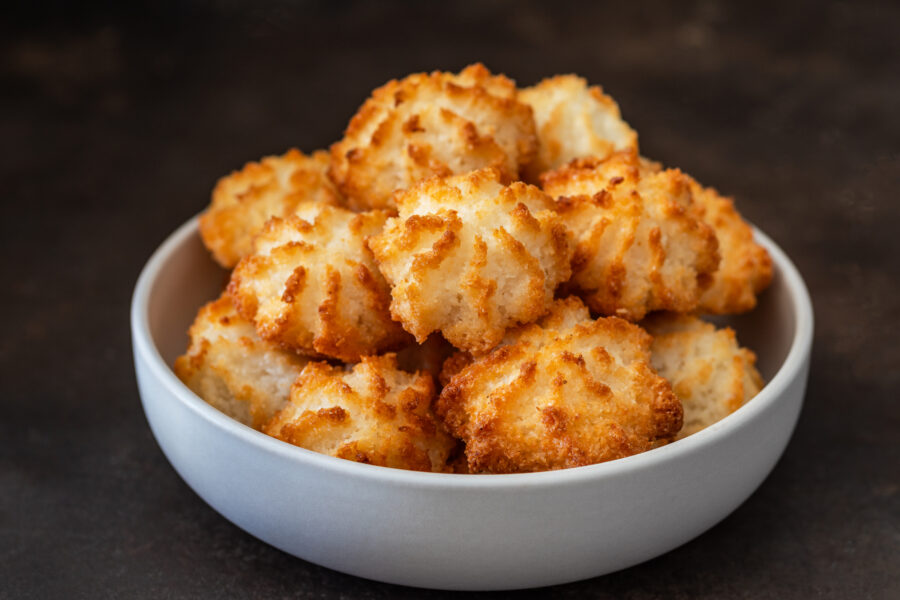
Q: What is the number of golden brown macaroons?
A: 11